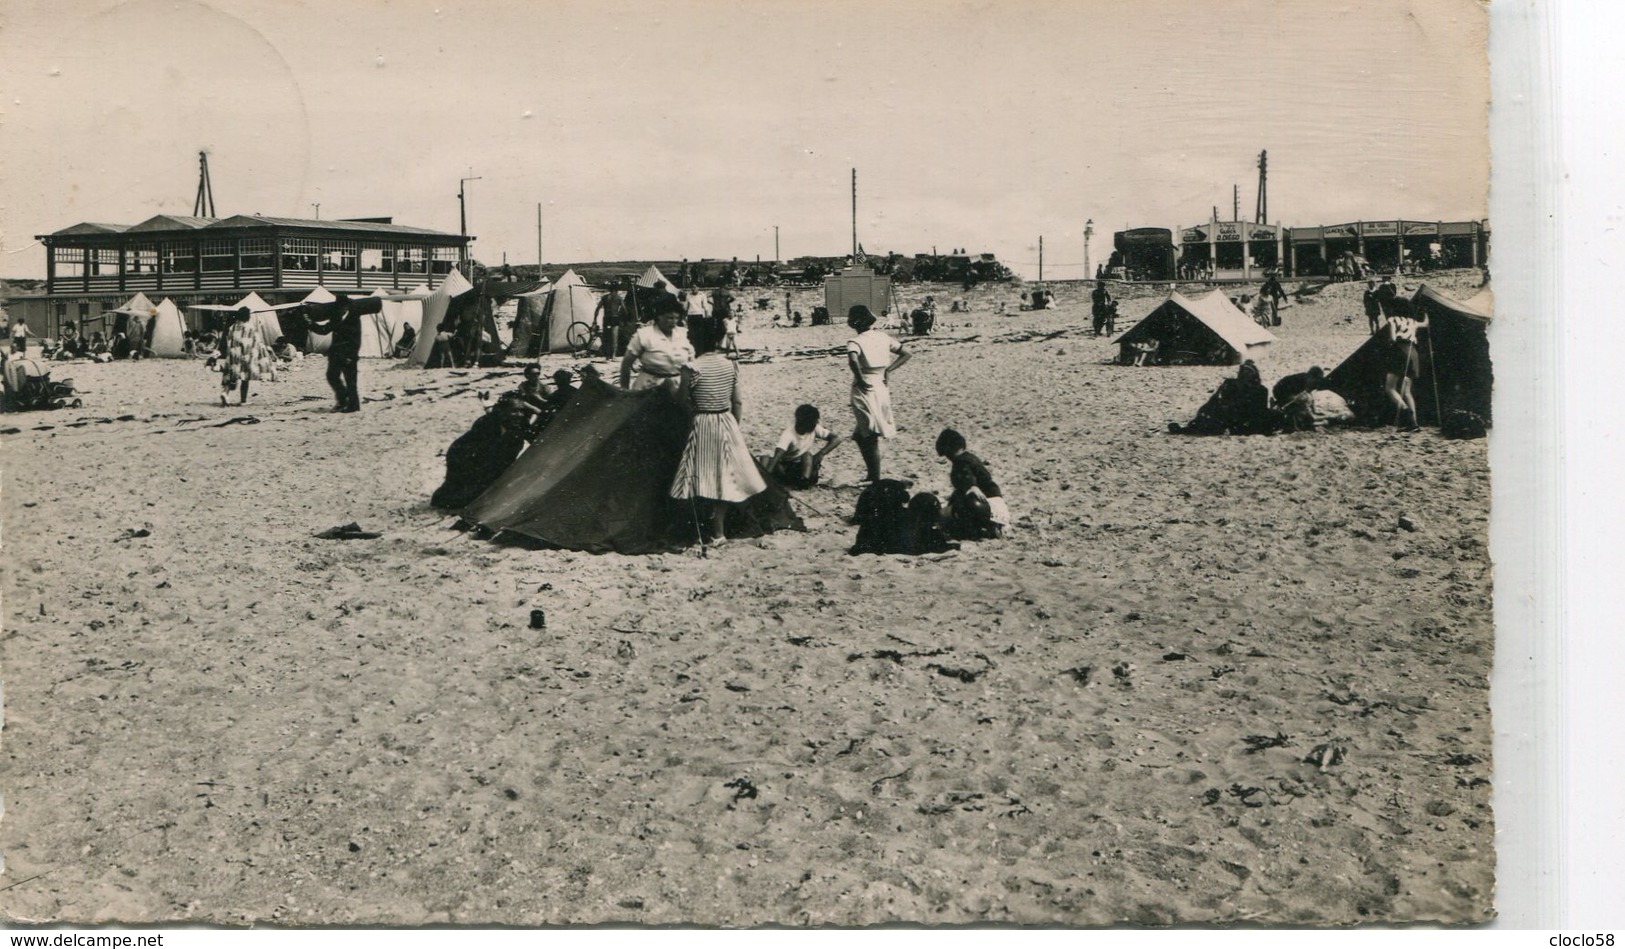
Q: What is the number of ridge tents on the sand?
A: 3